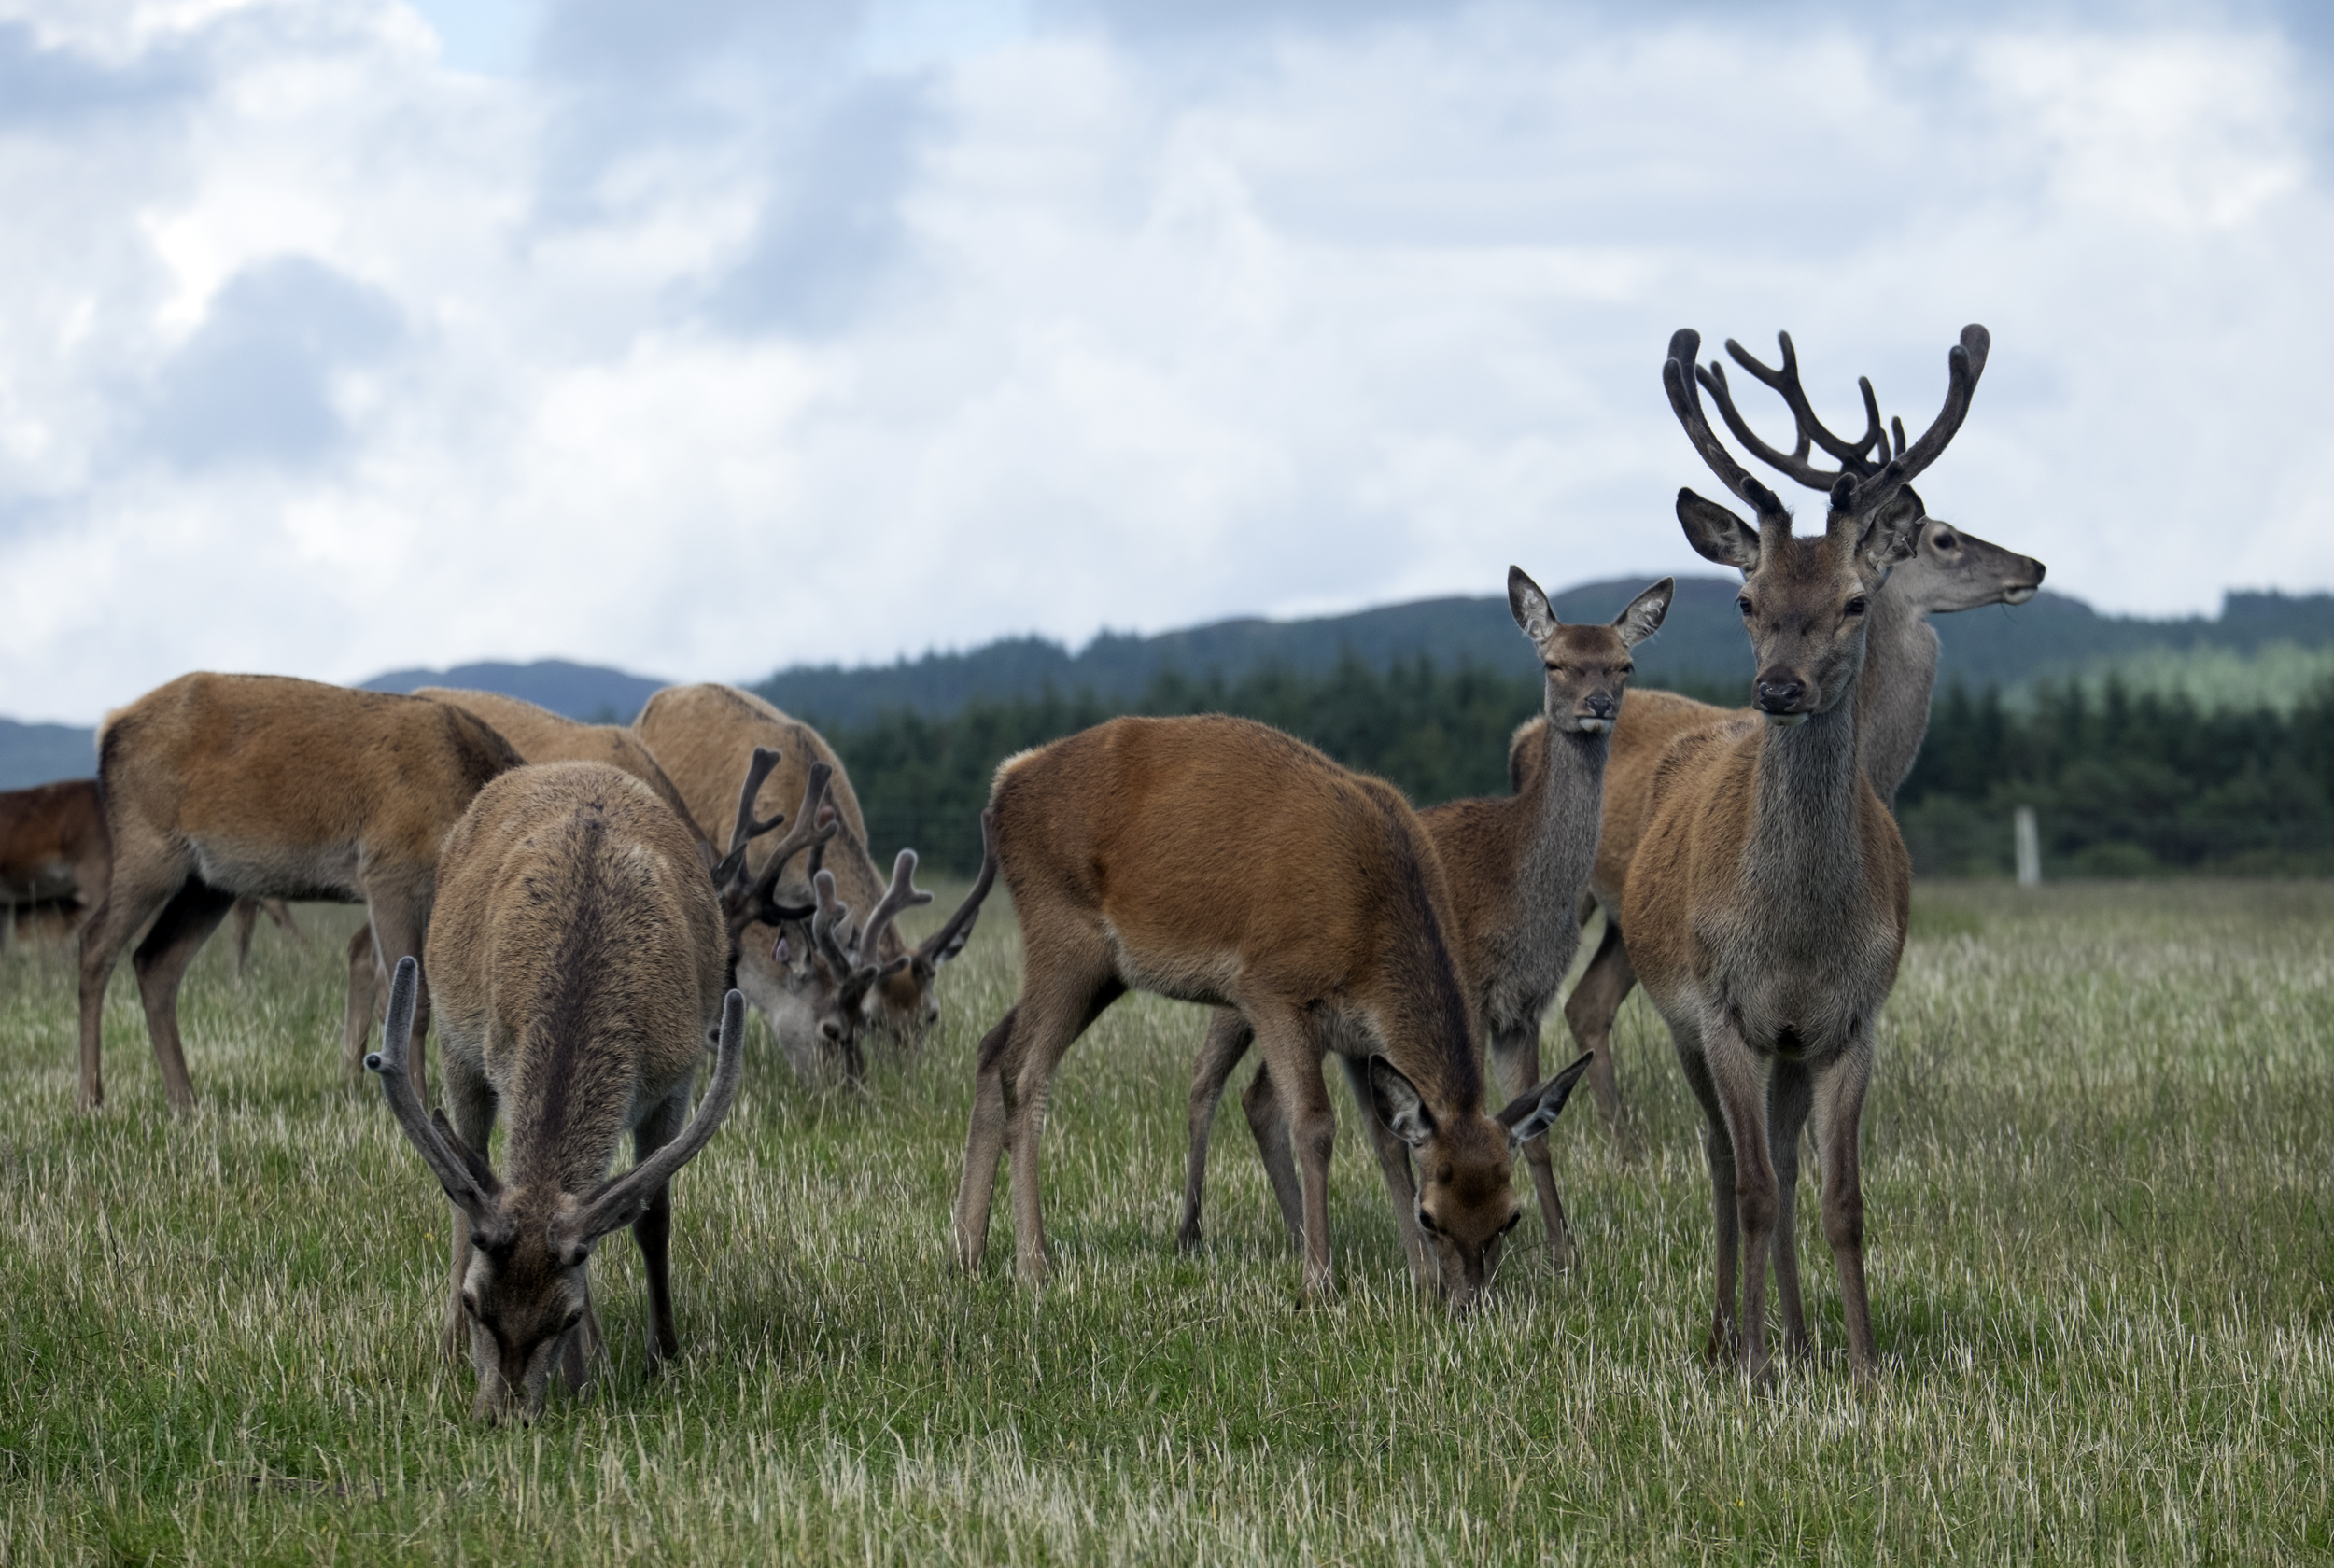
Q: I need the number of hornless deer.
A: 2